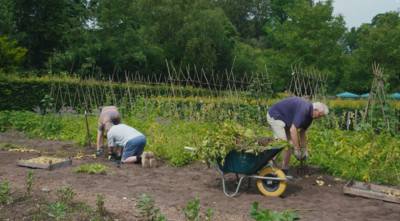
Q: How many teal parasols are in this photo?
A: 3